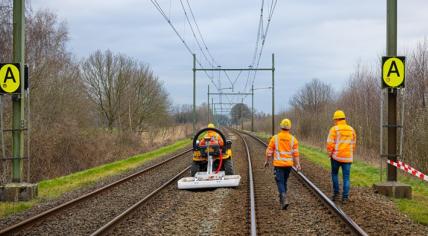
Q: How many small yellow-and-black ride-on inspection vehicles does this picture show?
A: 1